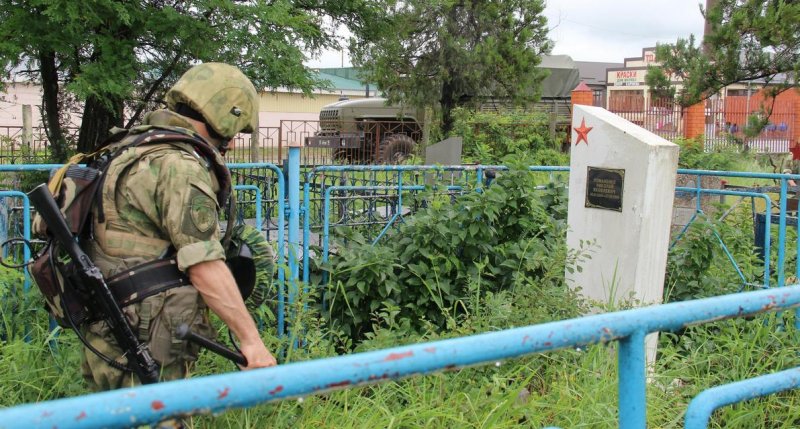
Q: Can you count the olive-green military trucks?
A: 1